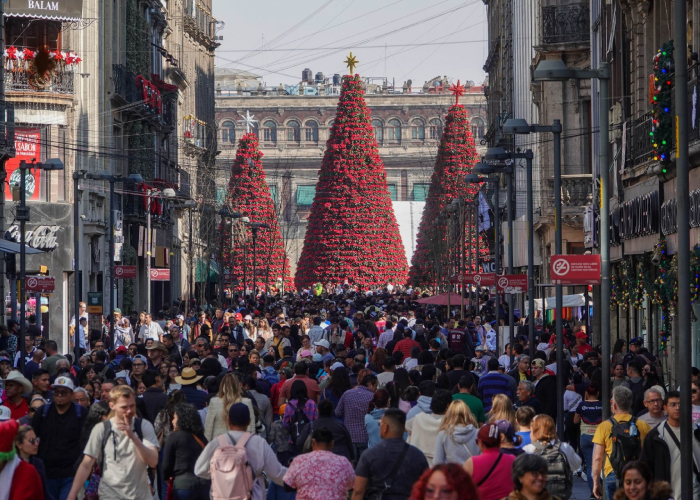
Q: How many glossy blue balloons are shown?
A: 0